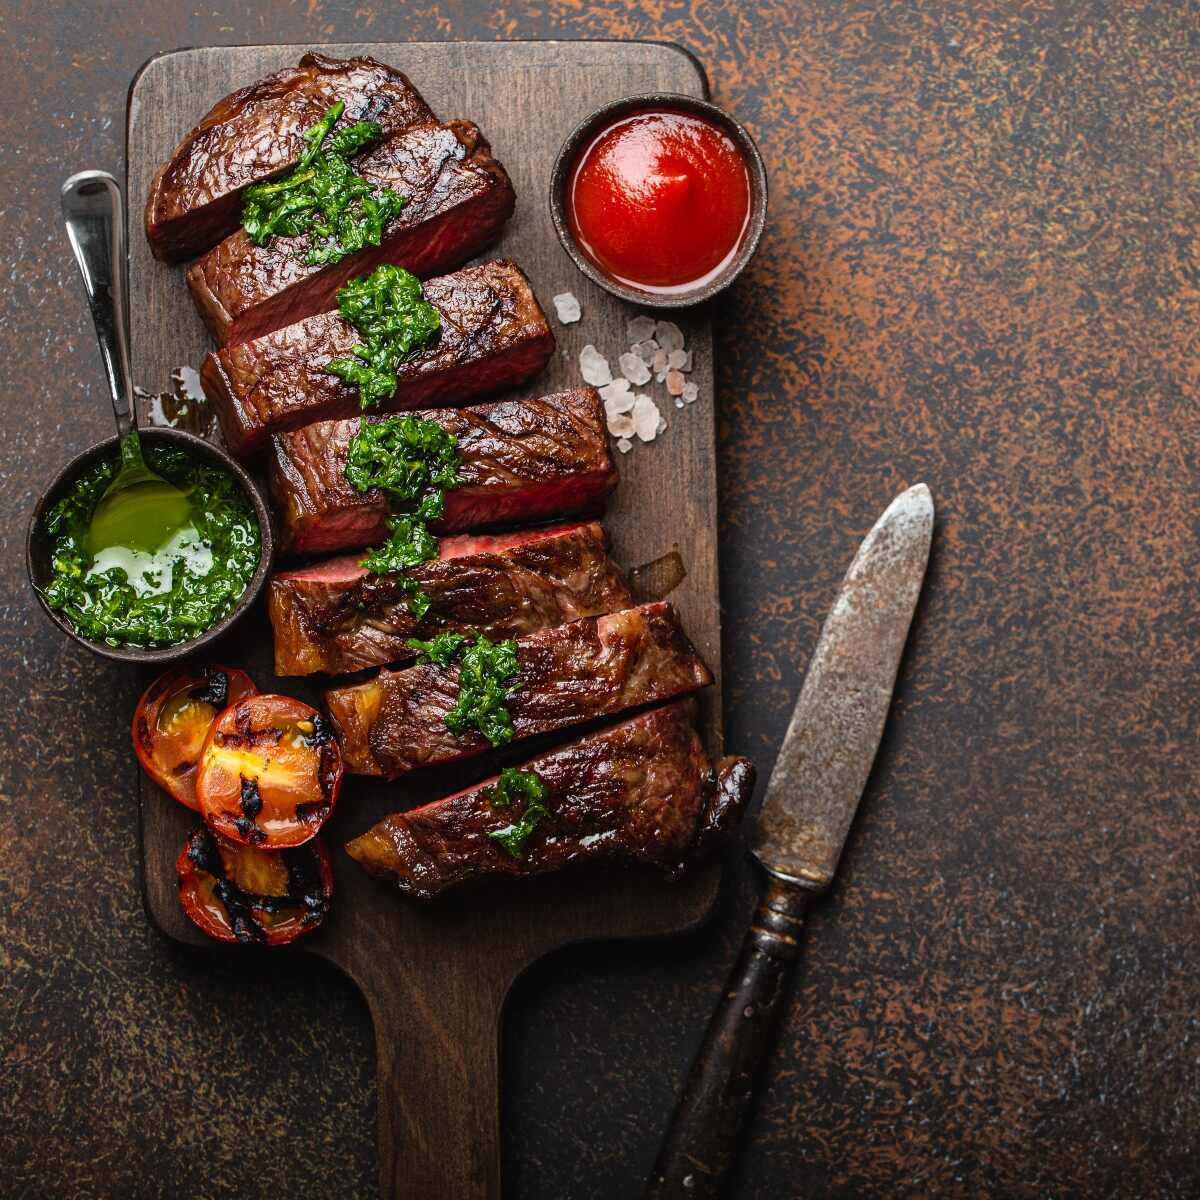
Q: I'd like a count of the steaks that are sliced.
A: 7